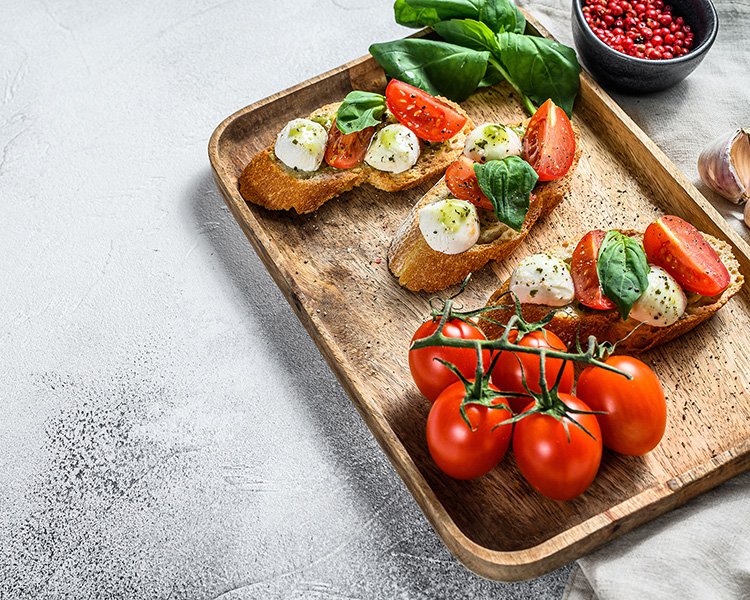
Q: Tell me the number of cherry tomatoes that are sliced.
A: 6